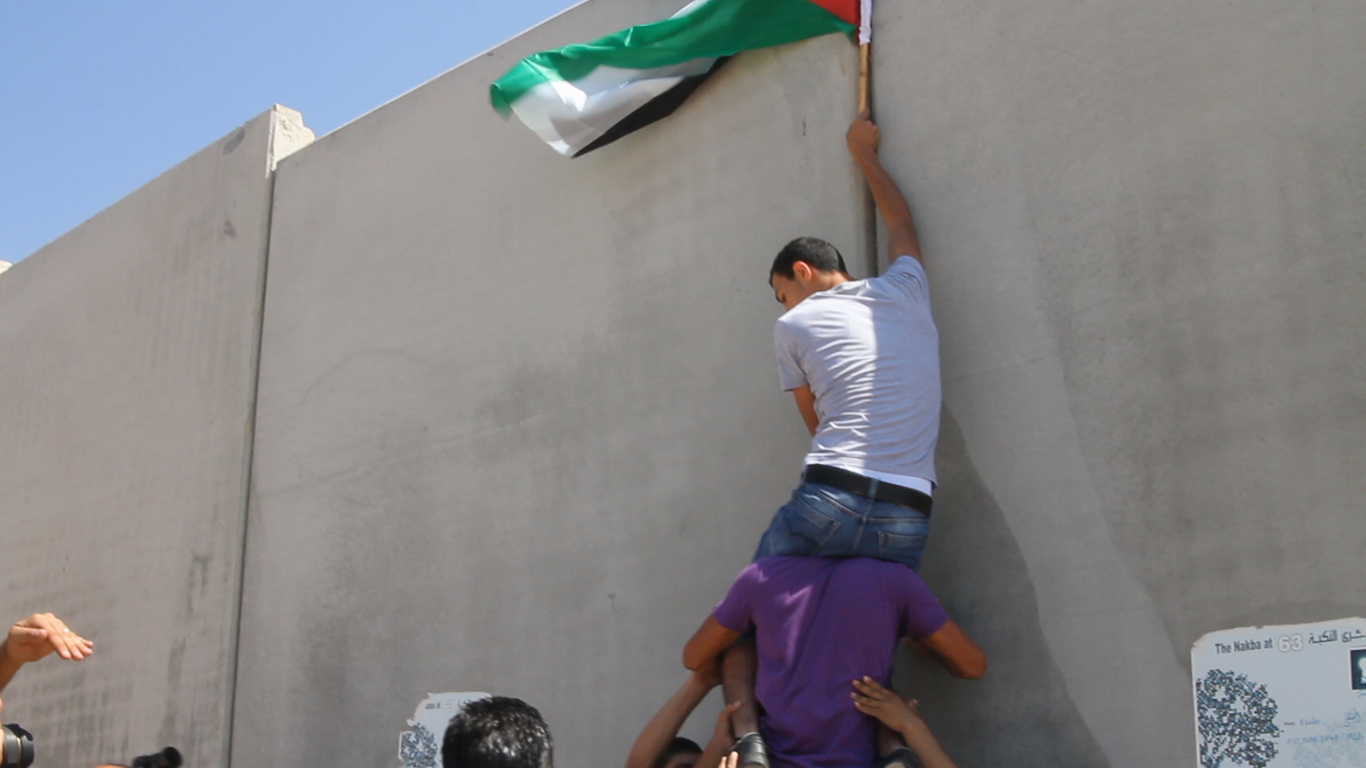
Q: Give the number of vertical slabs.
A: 3